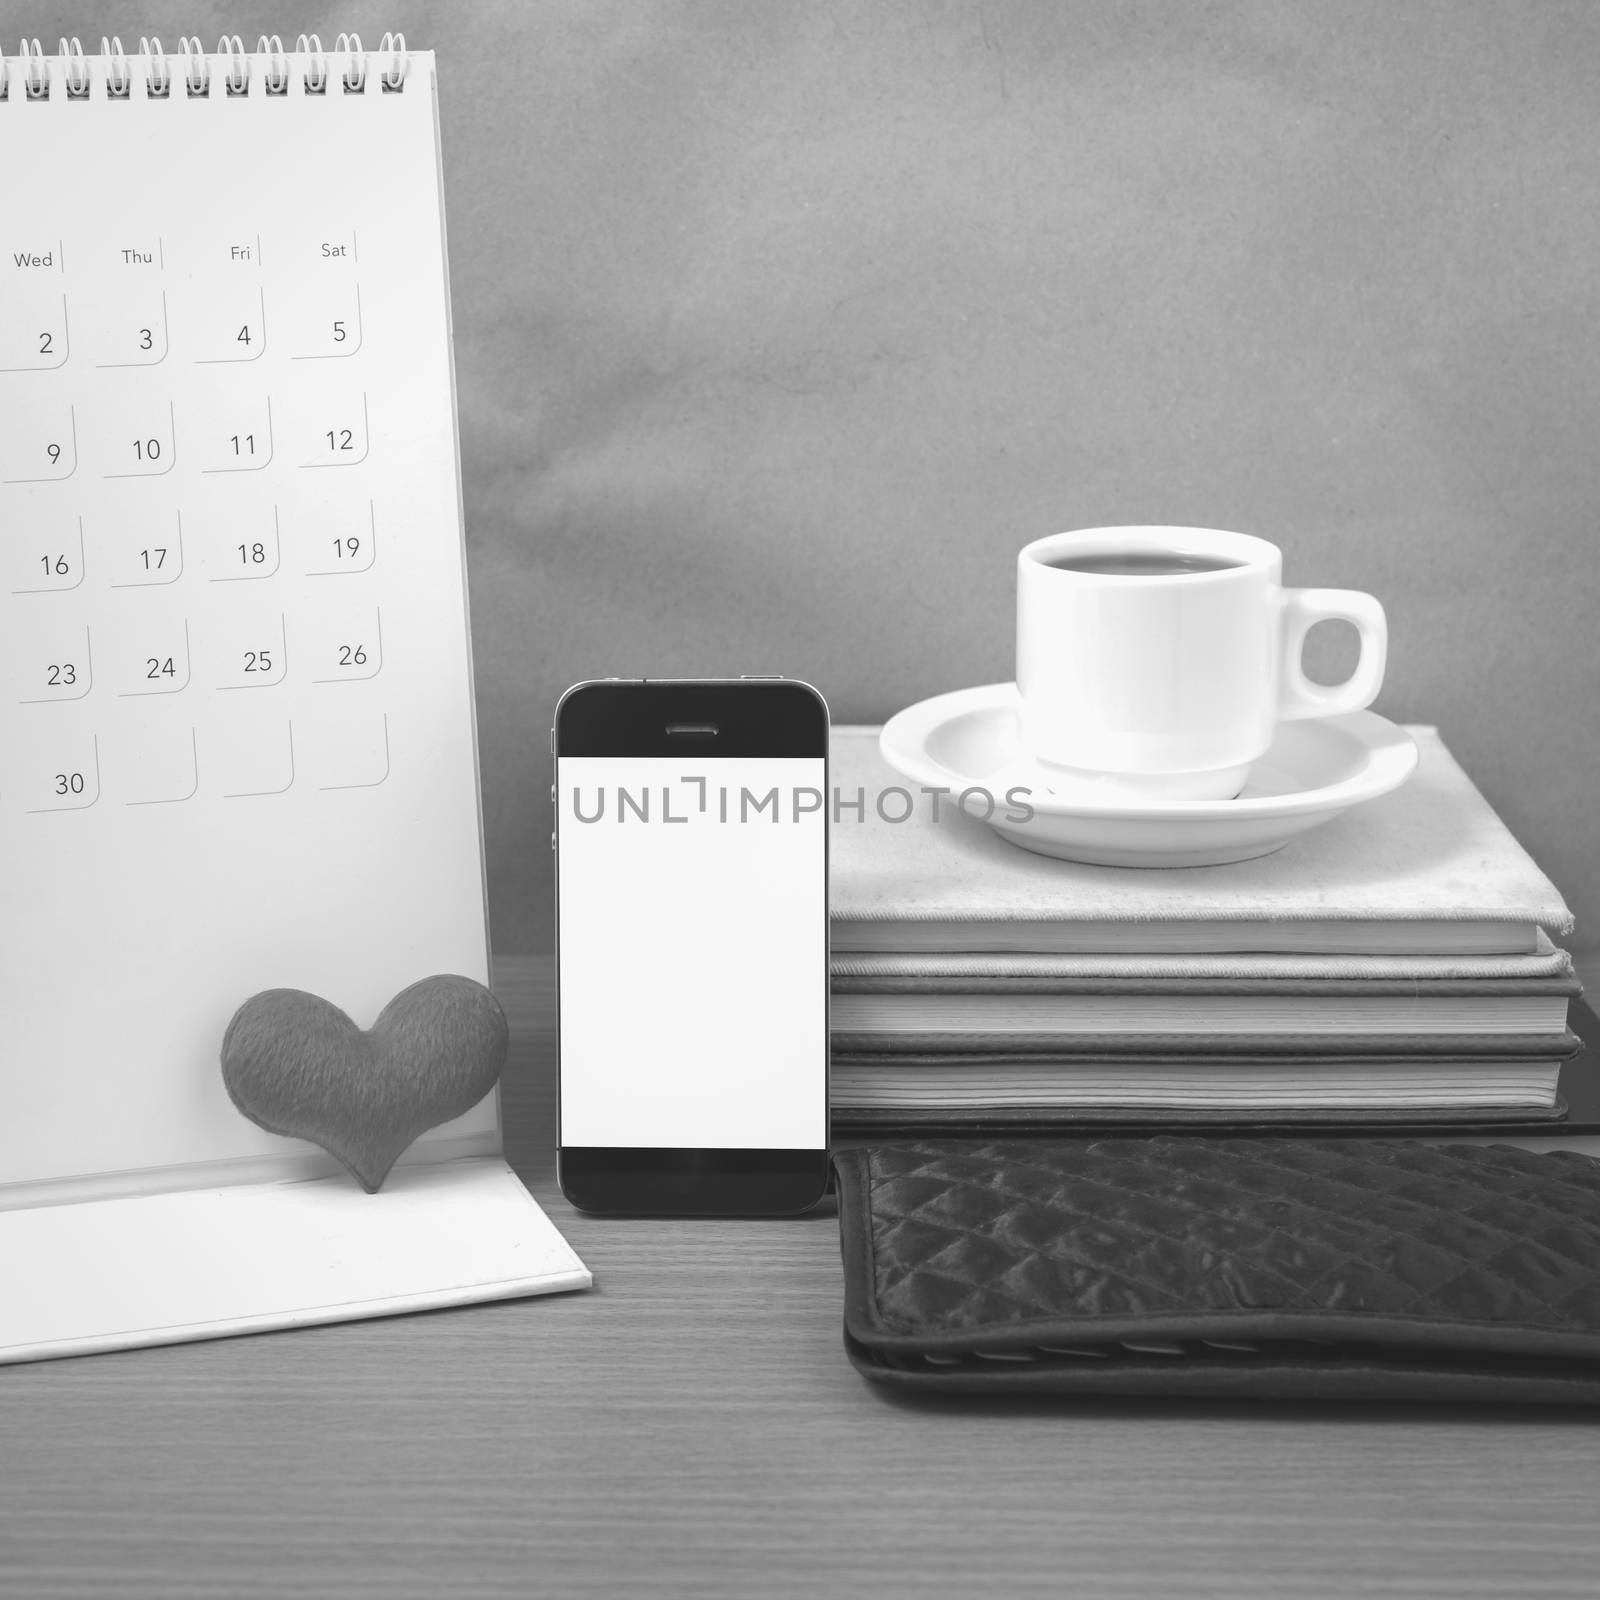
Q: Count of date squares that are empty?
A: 3